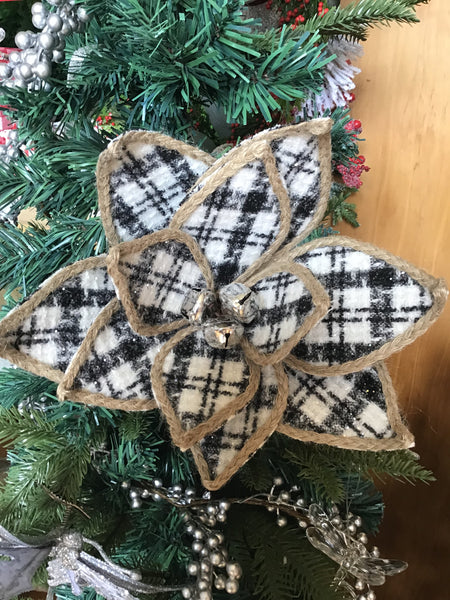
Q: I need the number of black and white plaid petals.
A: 11